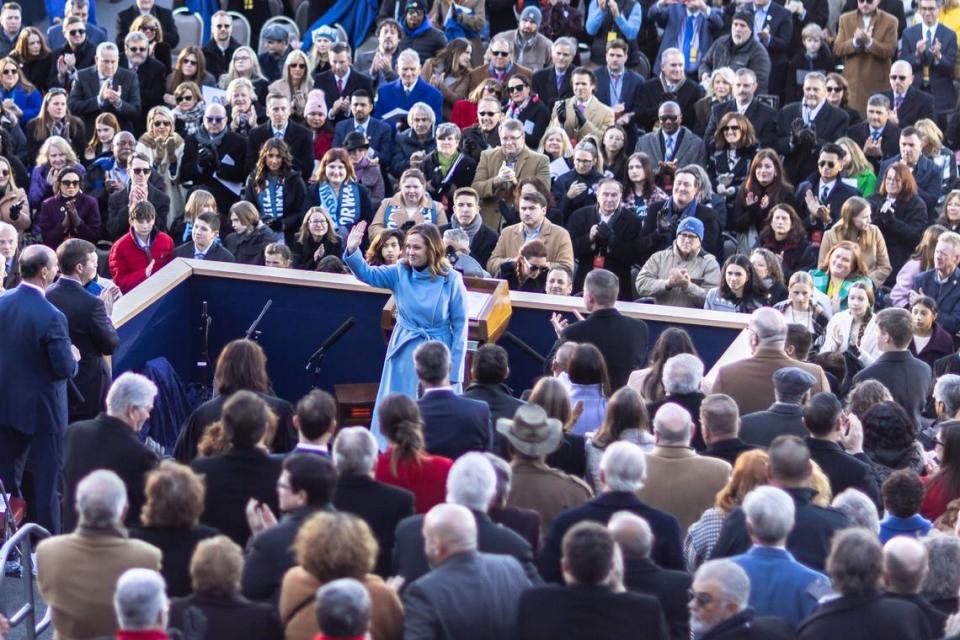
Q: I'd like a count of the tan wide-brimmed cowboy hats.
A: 1